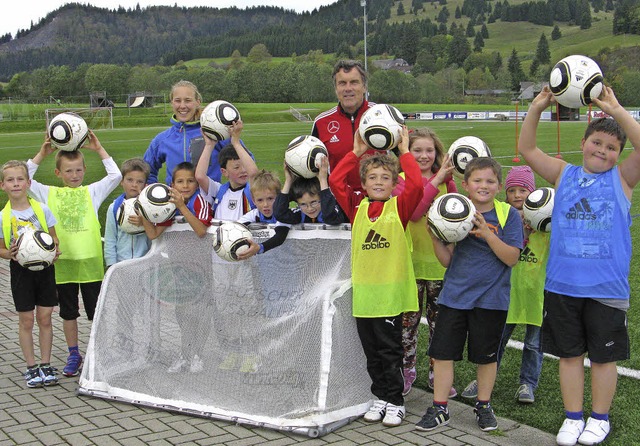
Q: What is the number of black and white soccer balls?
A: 12